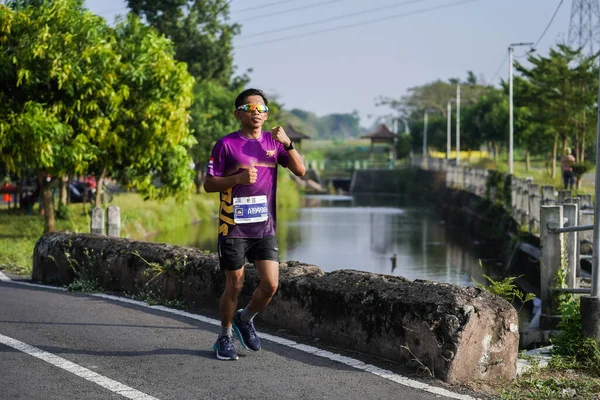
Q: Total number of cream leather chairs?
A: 0